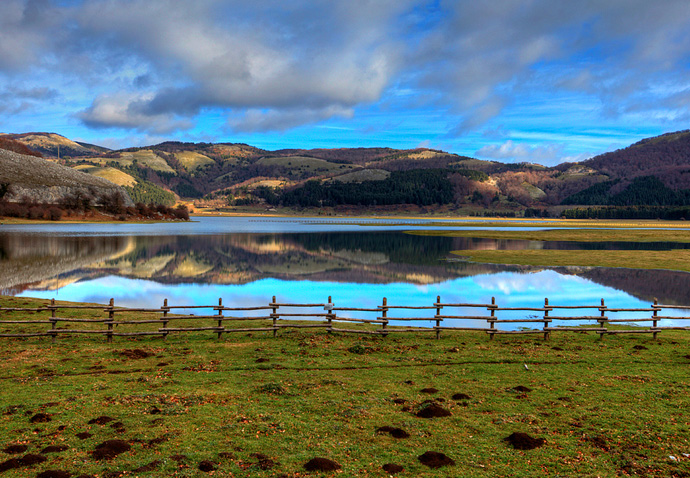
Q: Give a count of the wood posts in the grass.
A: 12